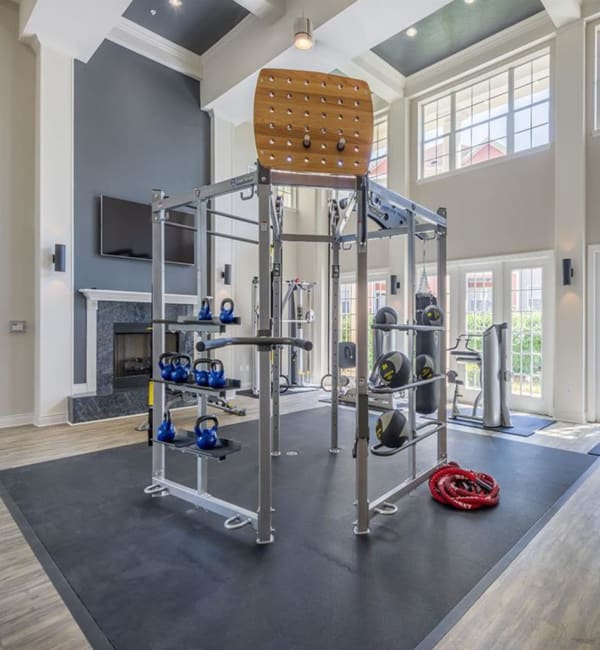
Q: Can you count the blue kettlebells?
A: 8